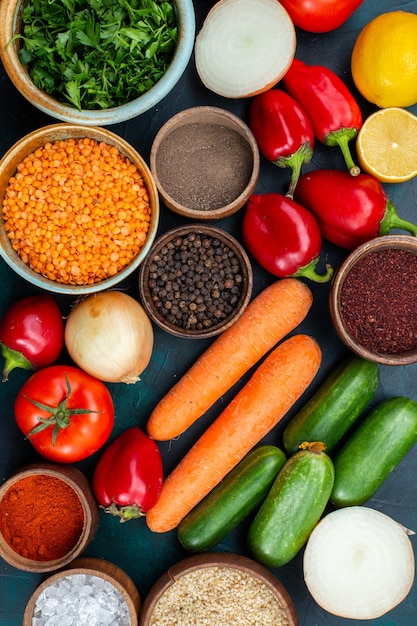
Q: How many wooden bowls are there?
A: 6